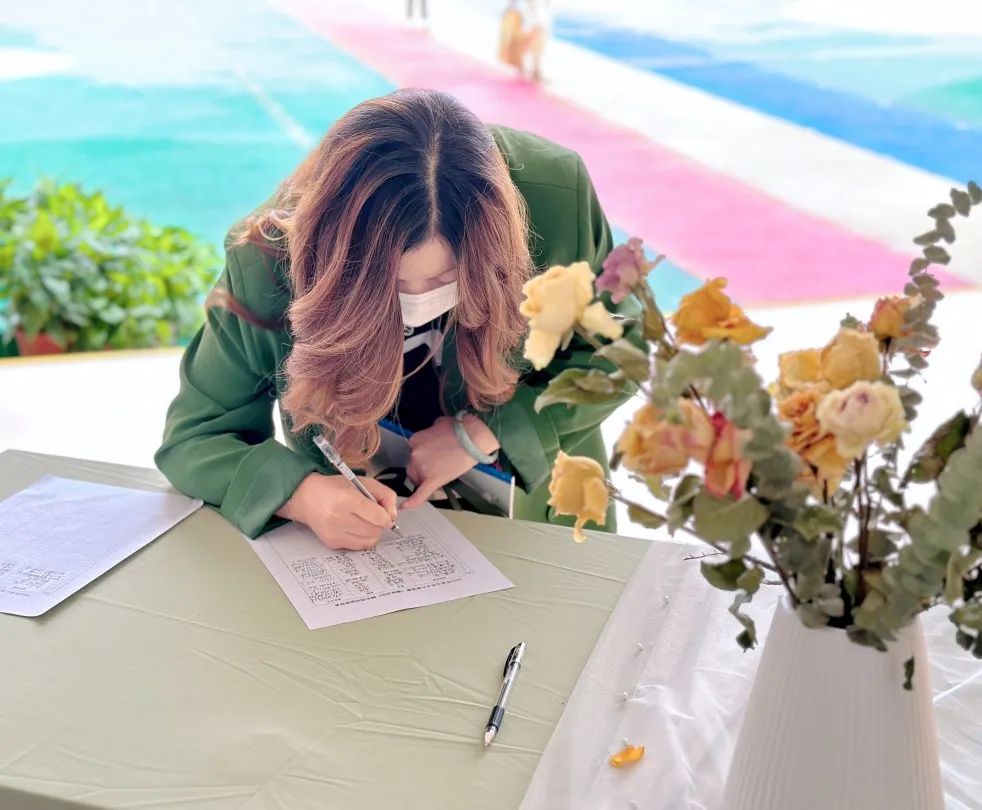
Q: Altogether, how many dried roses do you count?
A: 11